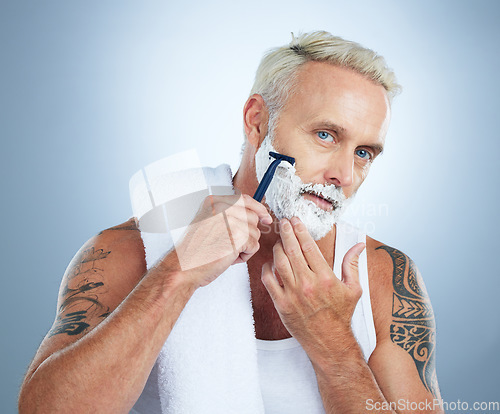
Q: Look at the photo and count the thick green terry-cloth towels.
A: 0